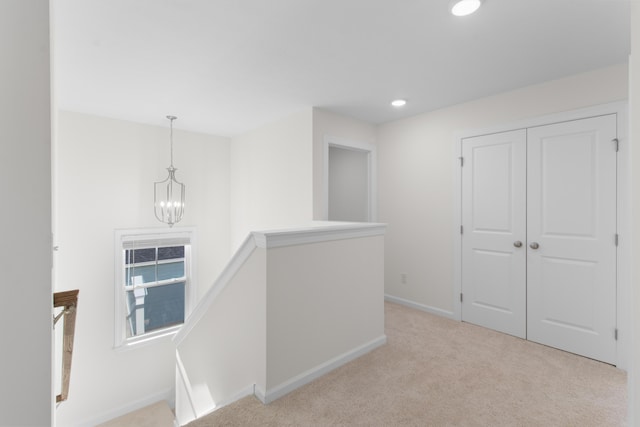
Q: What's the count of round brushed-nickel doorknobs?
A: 2